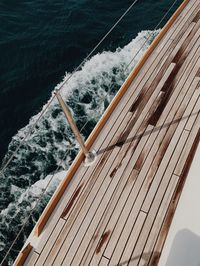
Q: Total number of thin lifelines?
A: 2